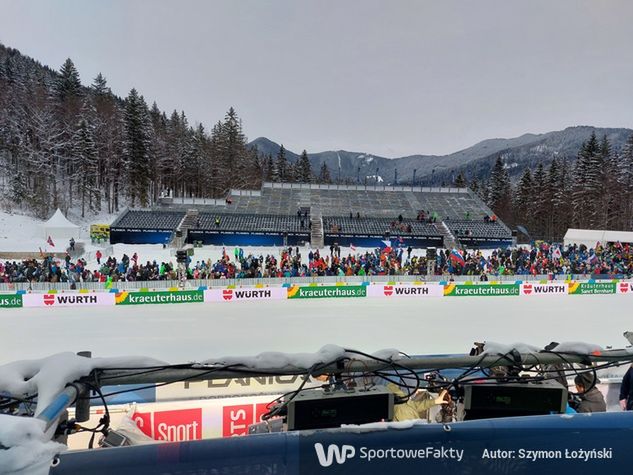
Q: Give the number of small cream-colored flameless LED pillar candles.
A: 0